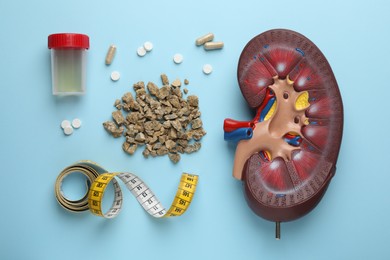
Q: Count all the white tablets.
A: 8